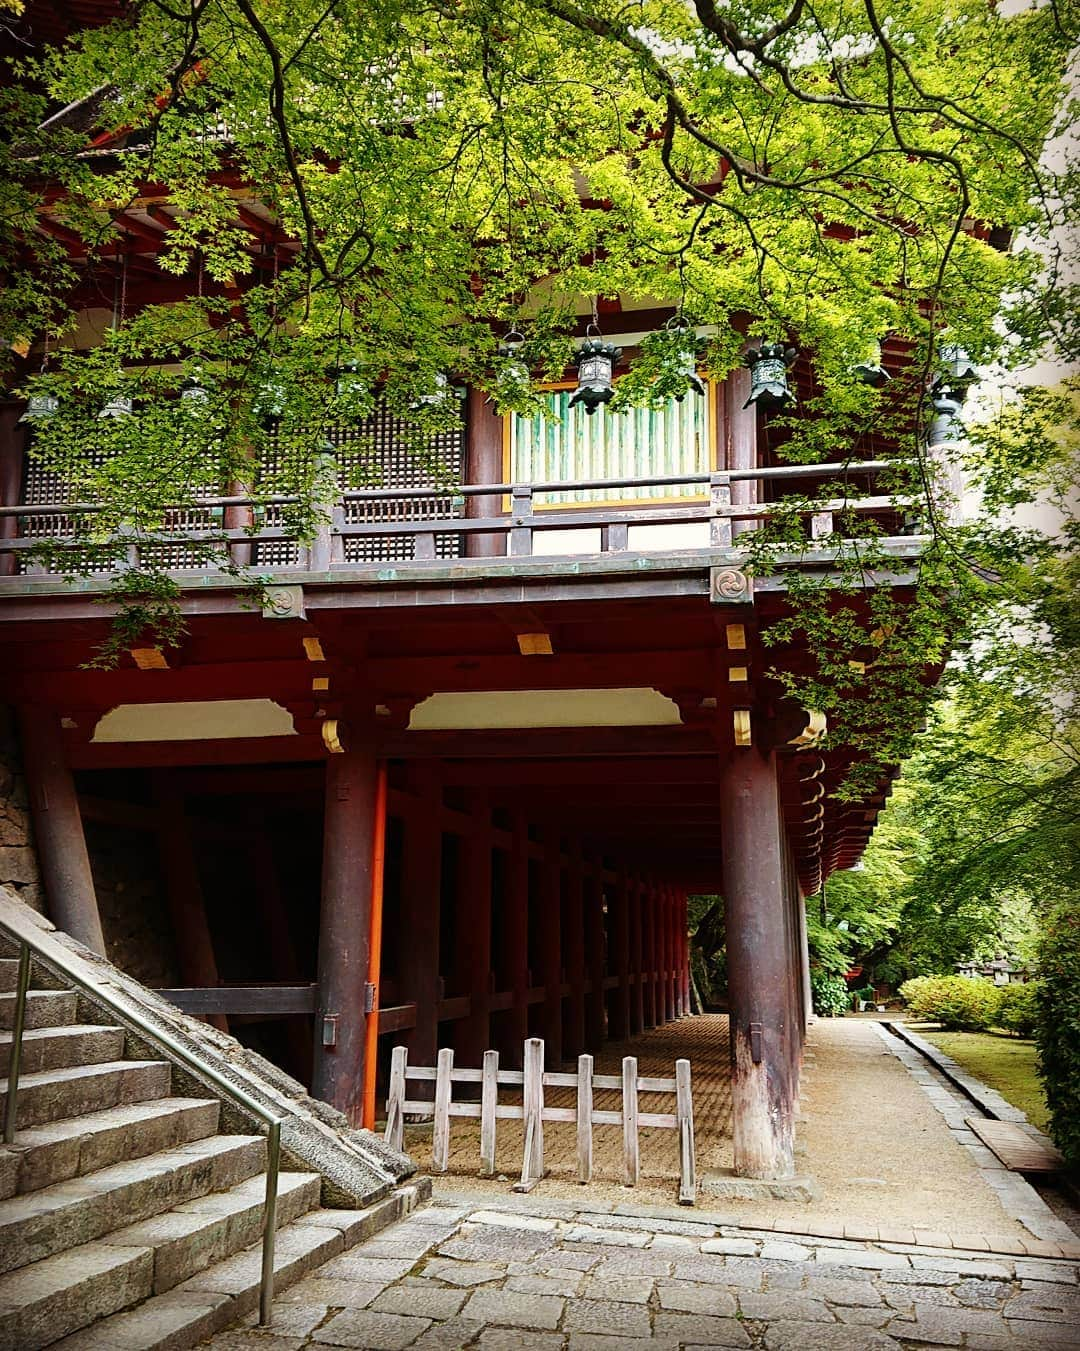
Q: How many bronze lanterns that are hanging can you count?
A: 12